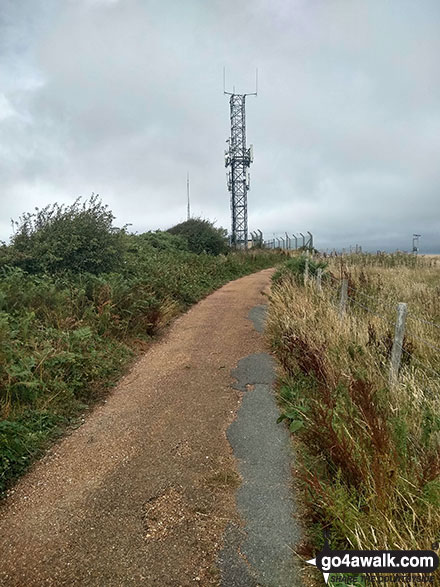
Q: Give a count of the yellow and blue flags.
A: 0